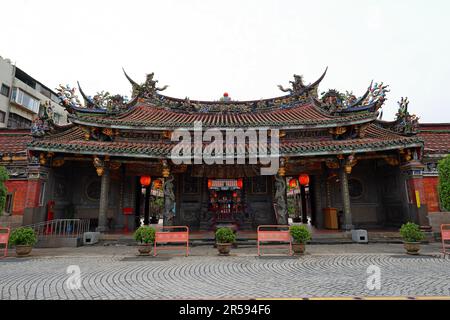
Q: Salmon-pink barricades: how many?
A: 4